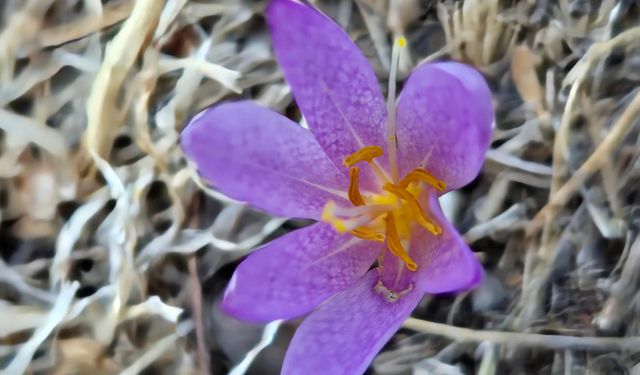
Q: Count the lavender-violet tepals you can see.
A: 6